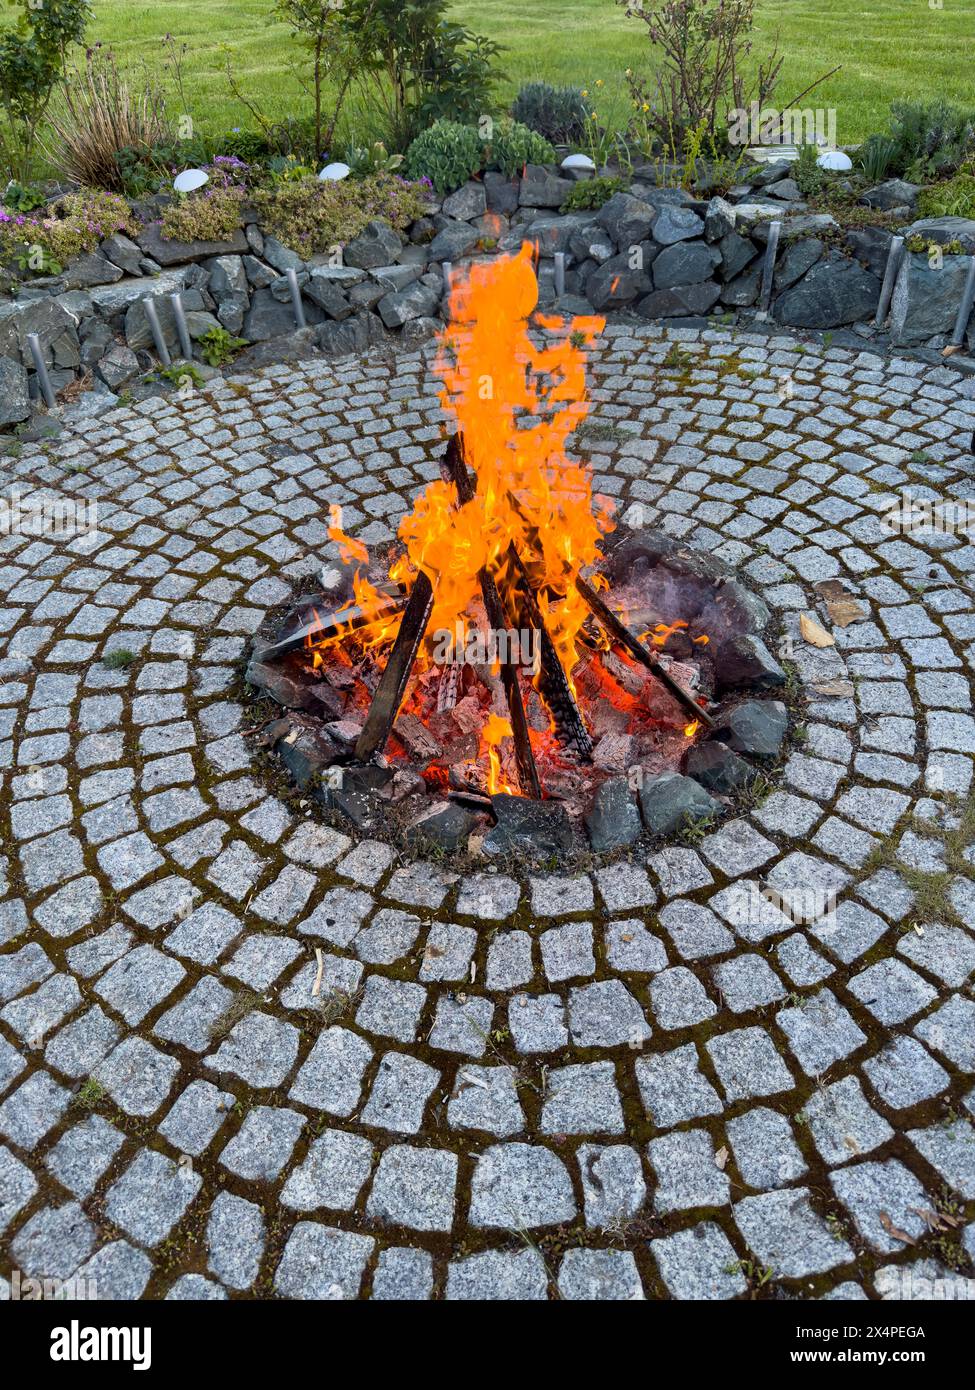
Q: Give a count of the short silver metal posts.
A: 9